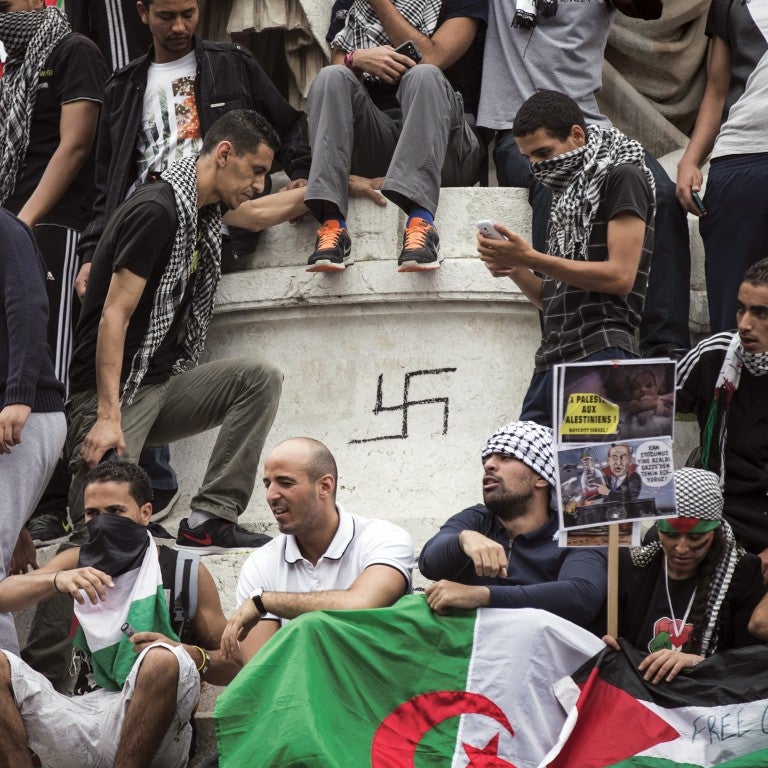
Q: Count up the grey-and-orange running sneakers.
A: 2